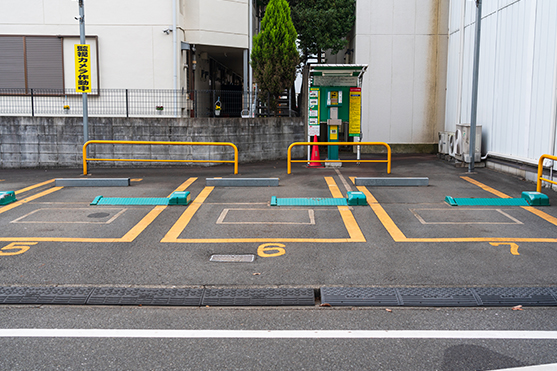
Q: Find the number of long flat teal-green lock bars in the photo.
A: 3